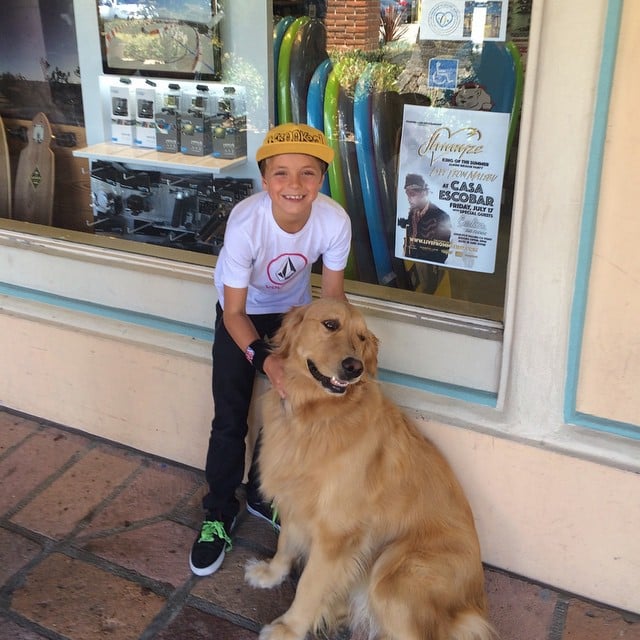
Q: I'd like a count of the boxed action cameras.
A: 5